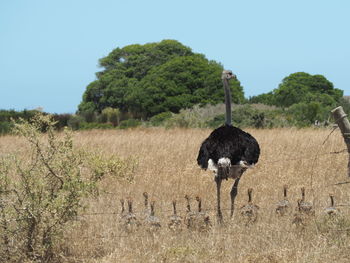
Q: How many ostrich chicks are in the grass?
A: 11